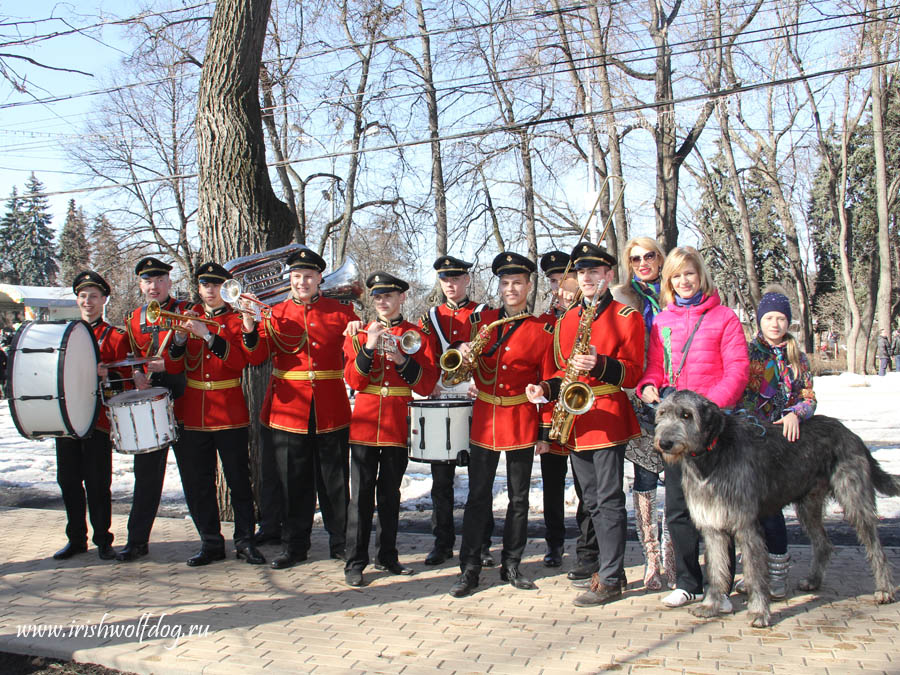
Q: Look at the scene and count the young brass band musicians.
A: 9